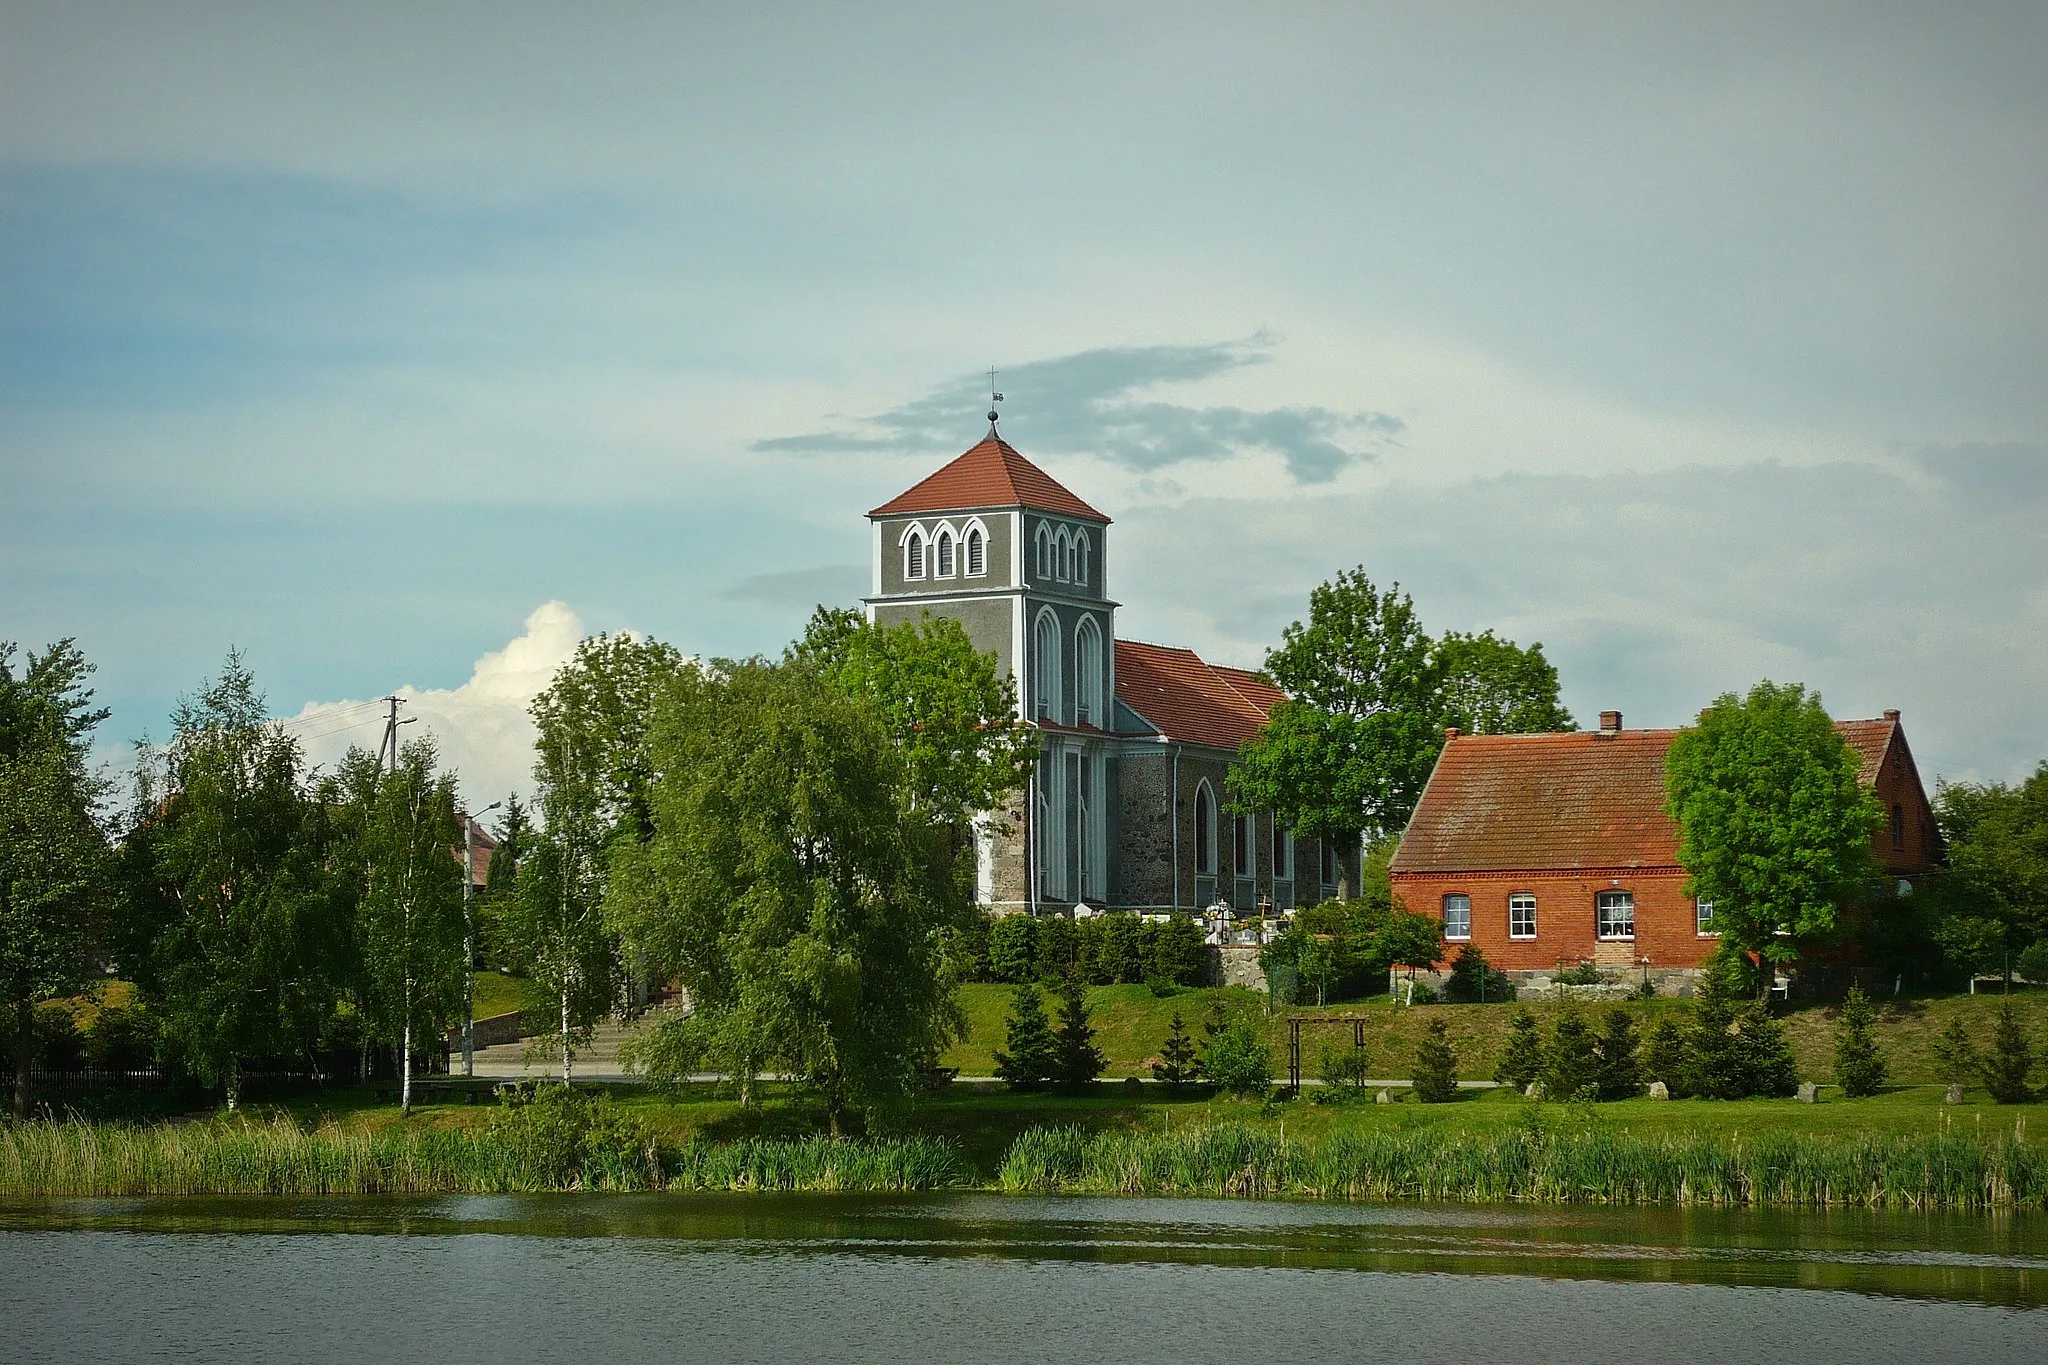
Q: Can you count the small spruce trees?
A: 14